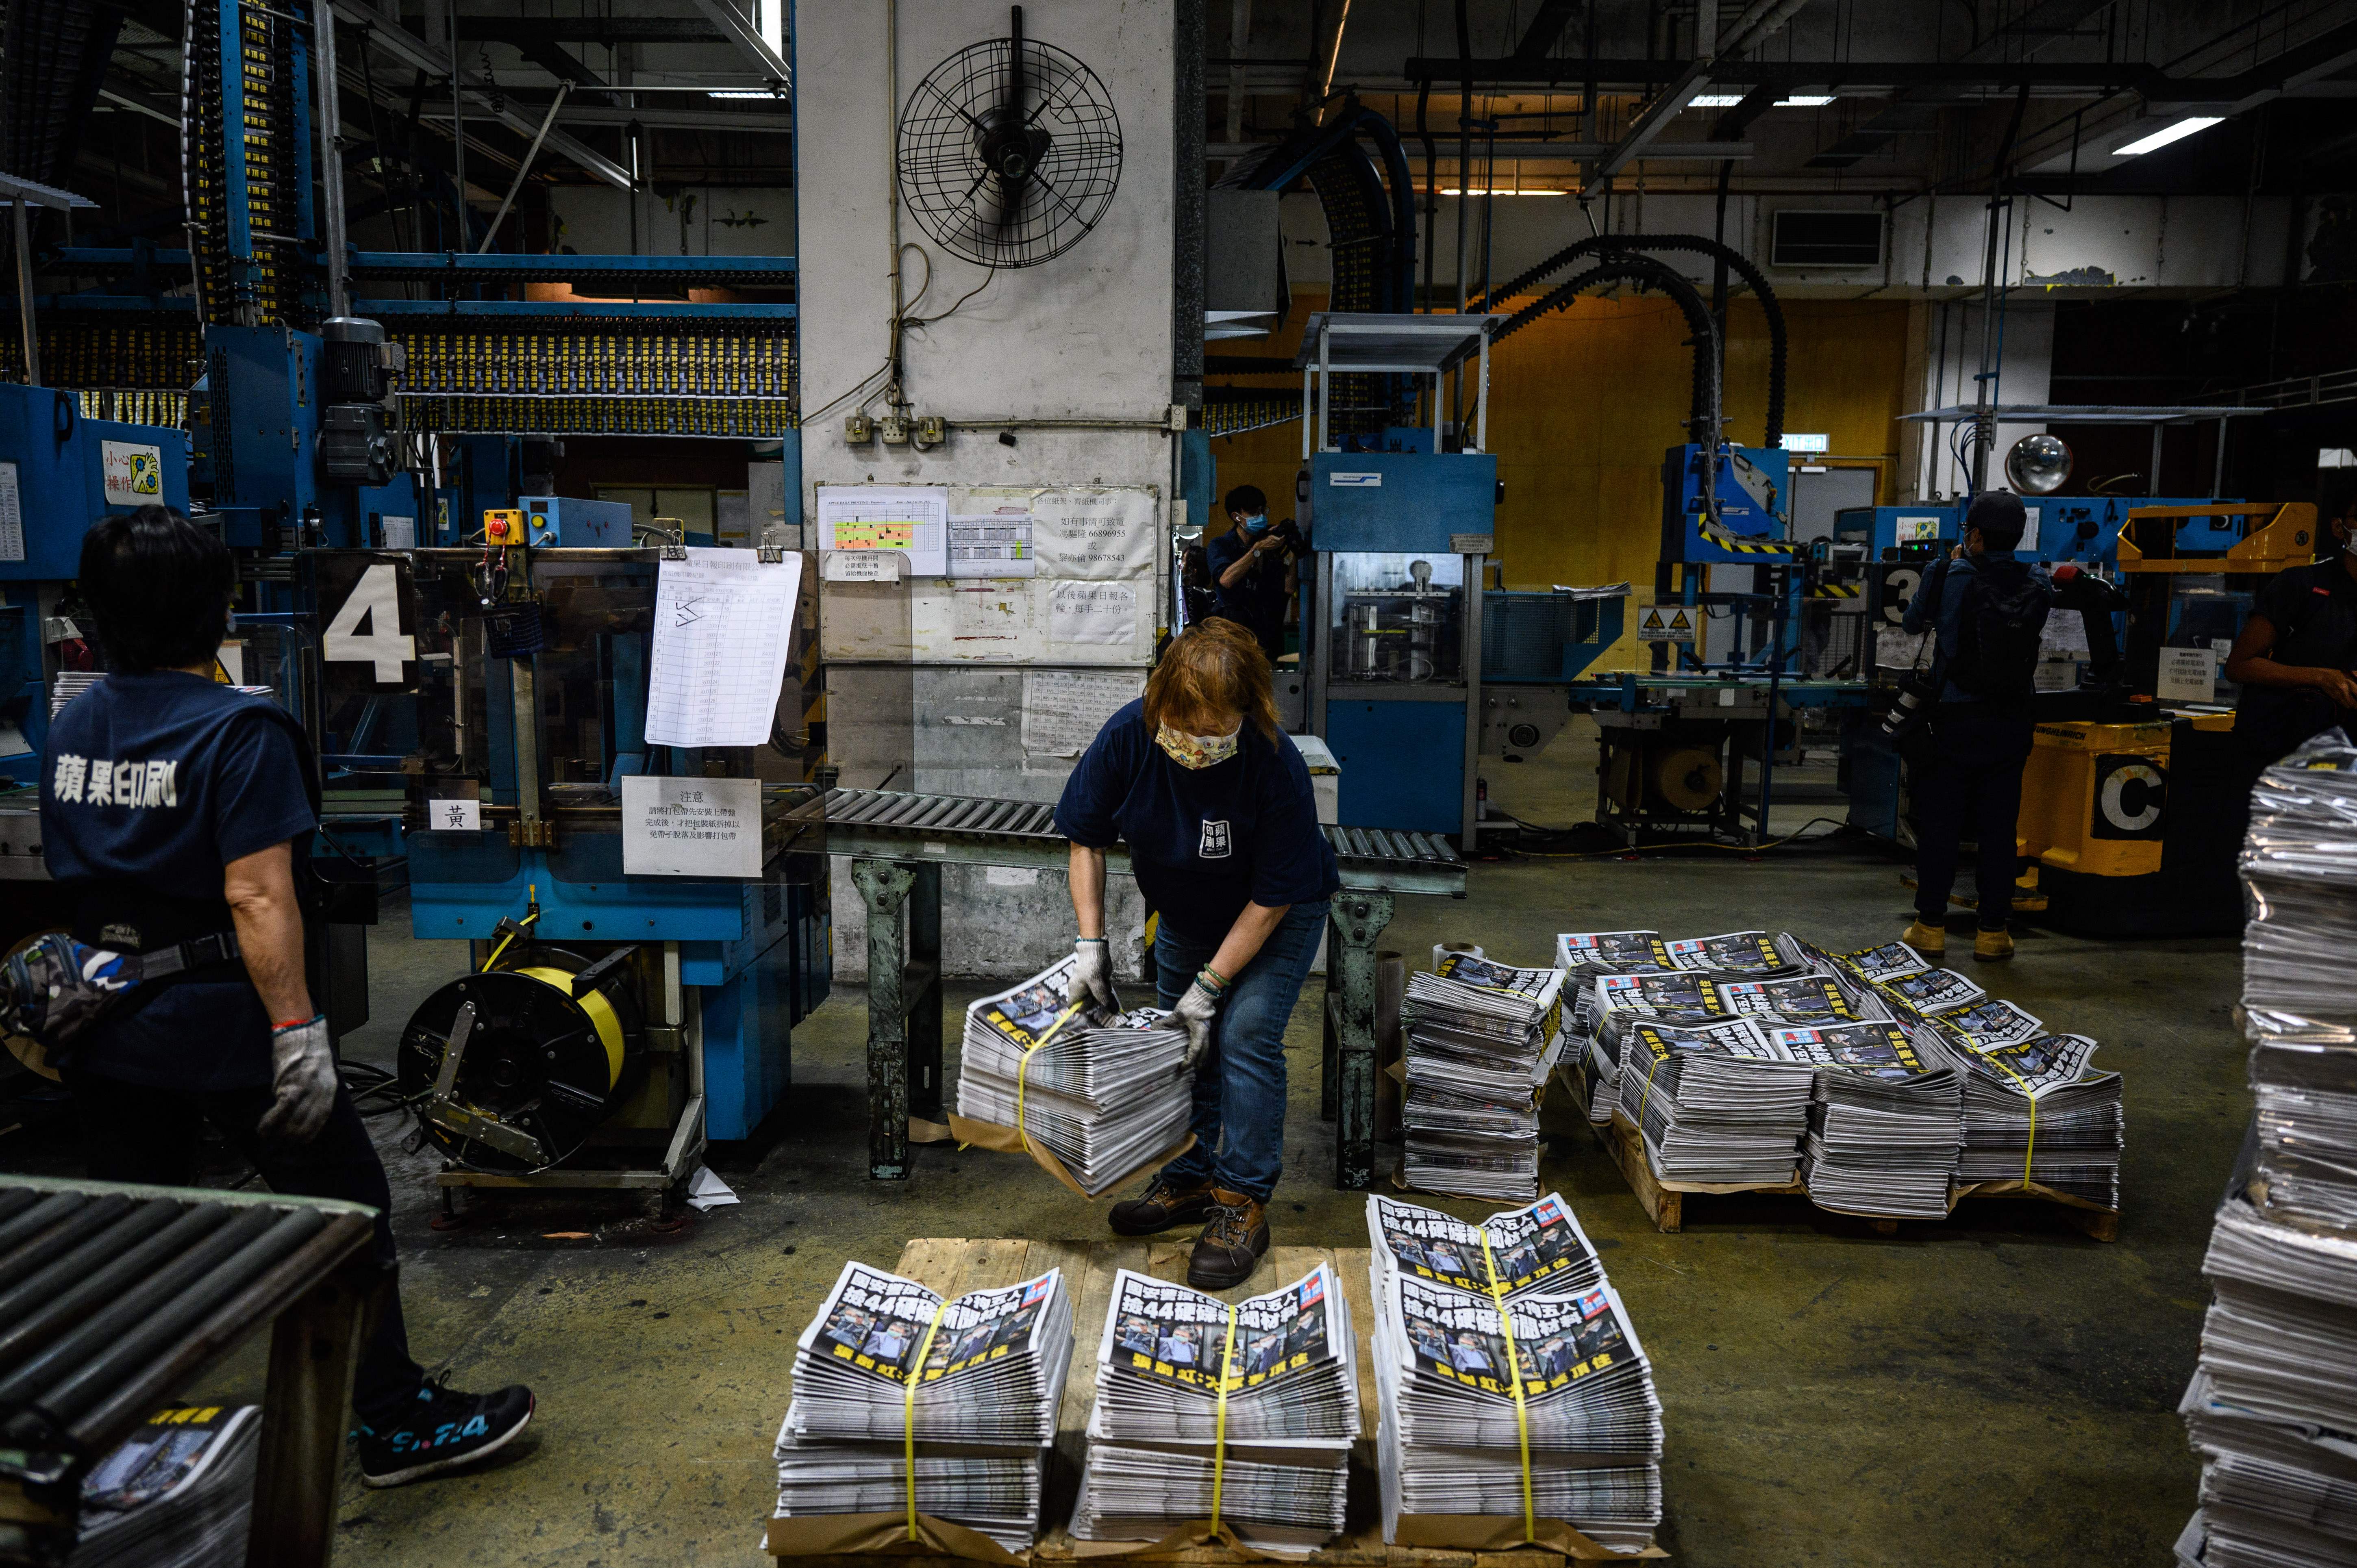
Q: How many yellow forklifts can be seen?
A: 1